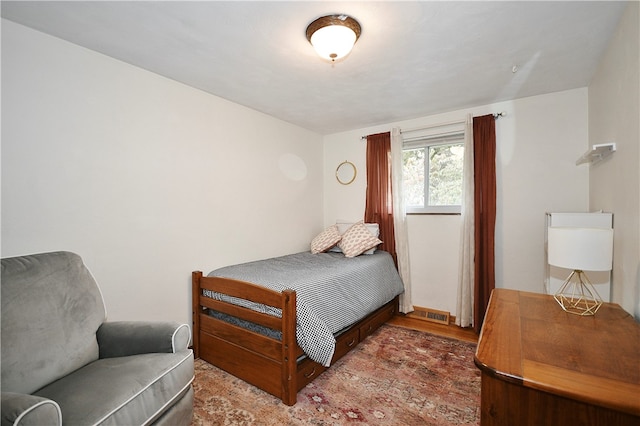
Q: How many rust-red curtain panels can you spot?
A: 2